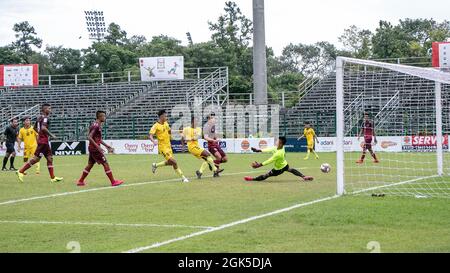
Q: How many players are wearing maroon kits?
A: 4